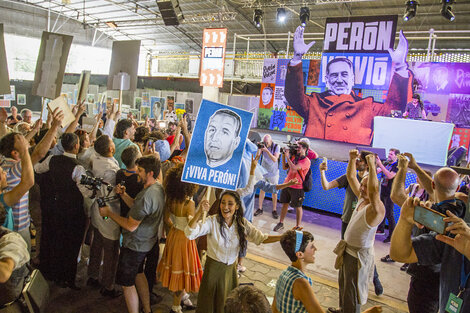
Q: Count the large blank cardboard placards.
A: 3